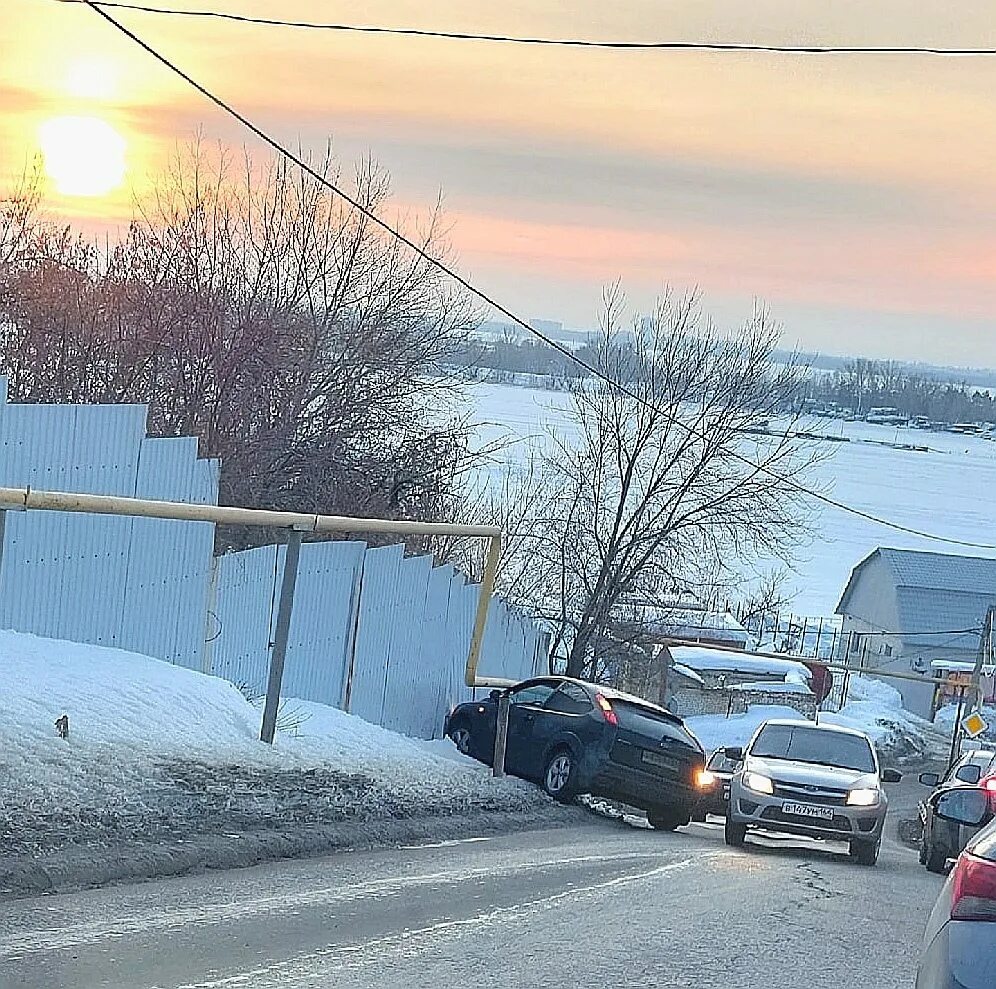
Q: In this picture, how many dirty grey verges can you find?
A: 1